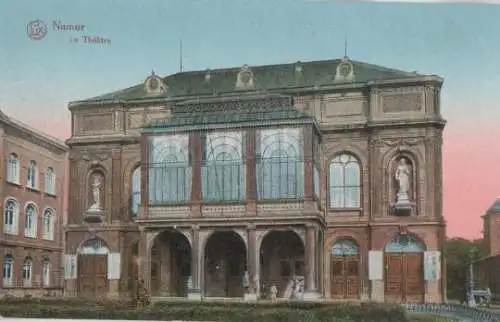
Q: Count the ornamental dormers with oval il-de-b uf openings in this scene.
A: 3